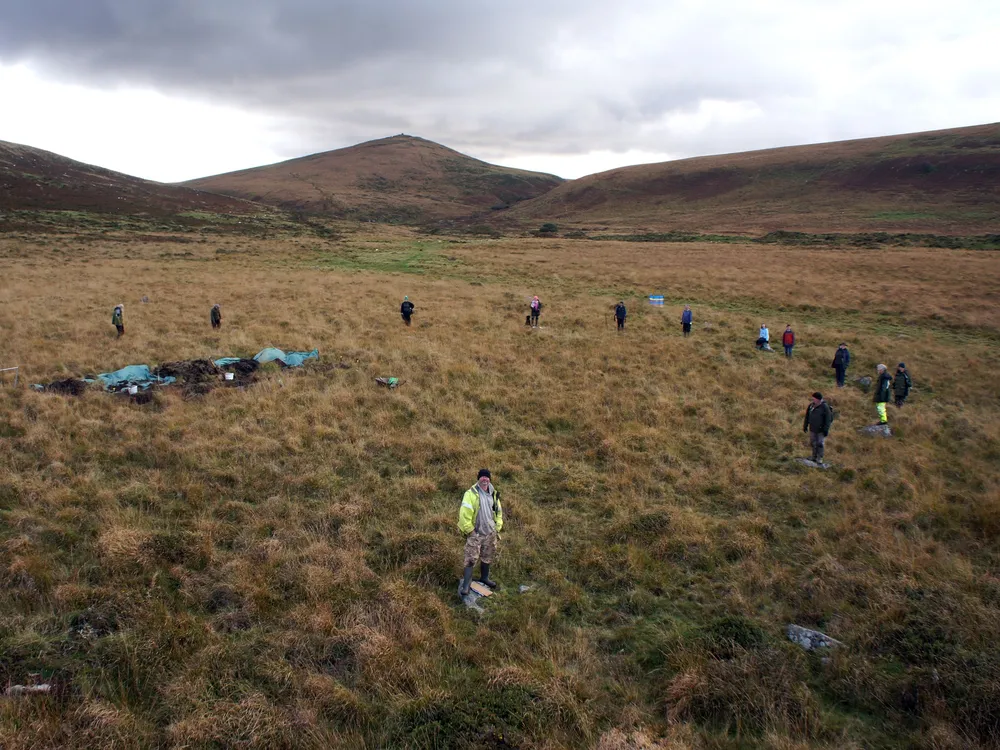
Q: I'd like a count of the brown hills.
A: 3